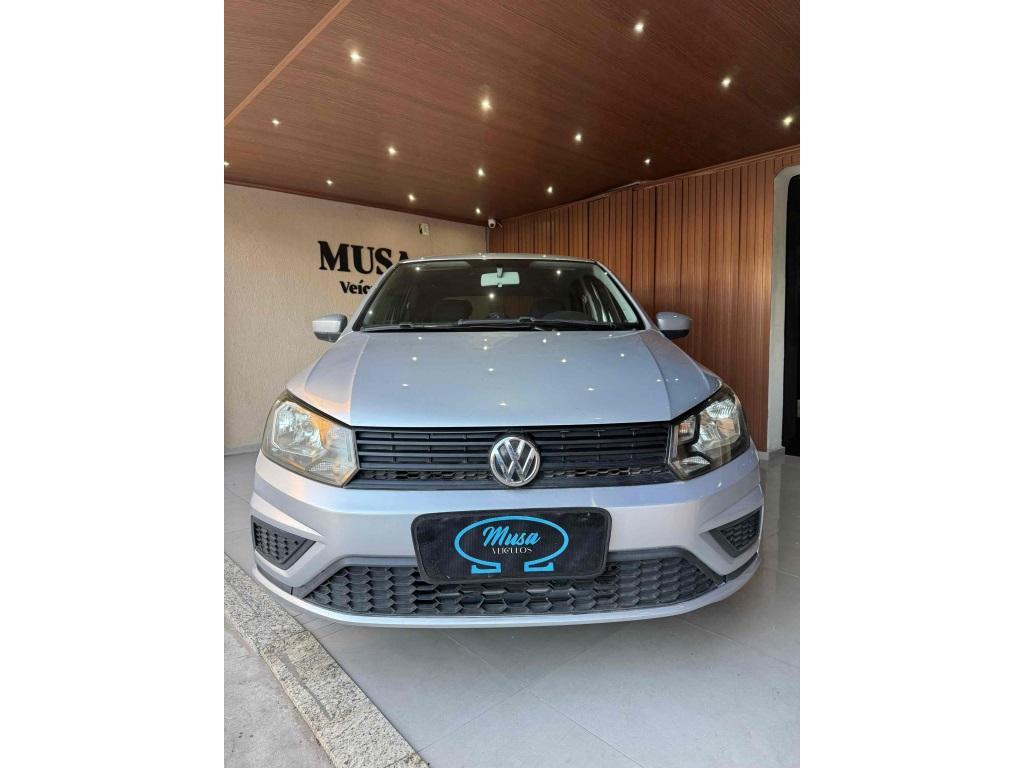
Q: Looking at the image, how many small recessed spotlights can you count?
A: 15